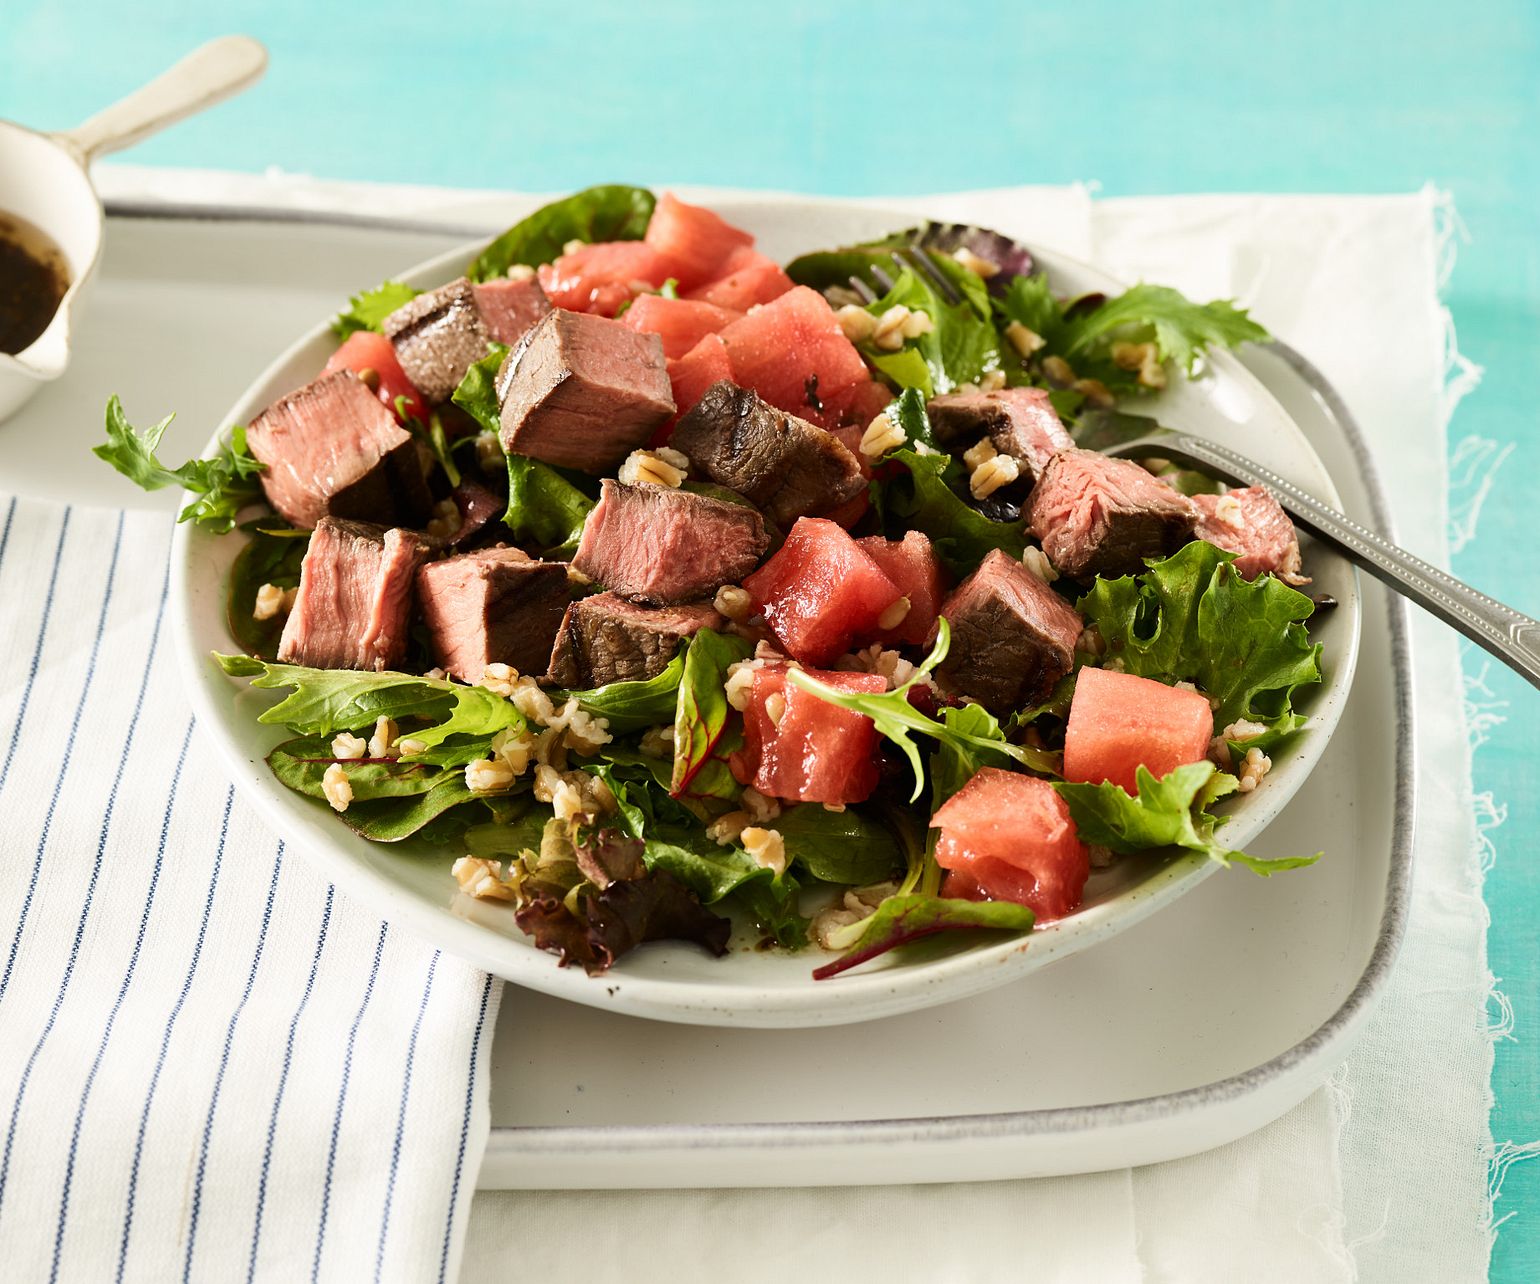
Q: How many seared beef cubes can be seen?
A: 12